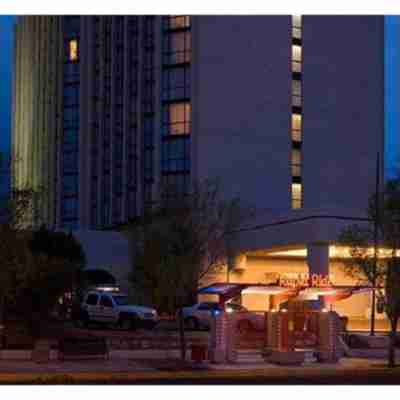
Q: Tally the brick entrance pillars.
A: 3